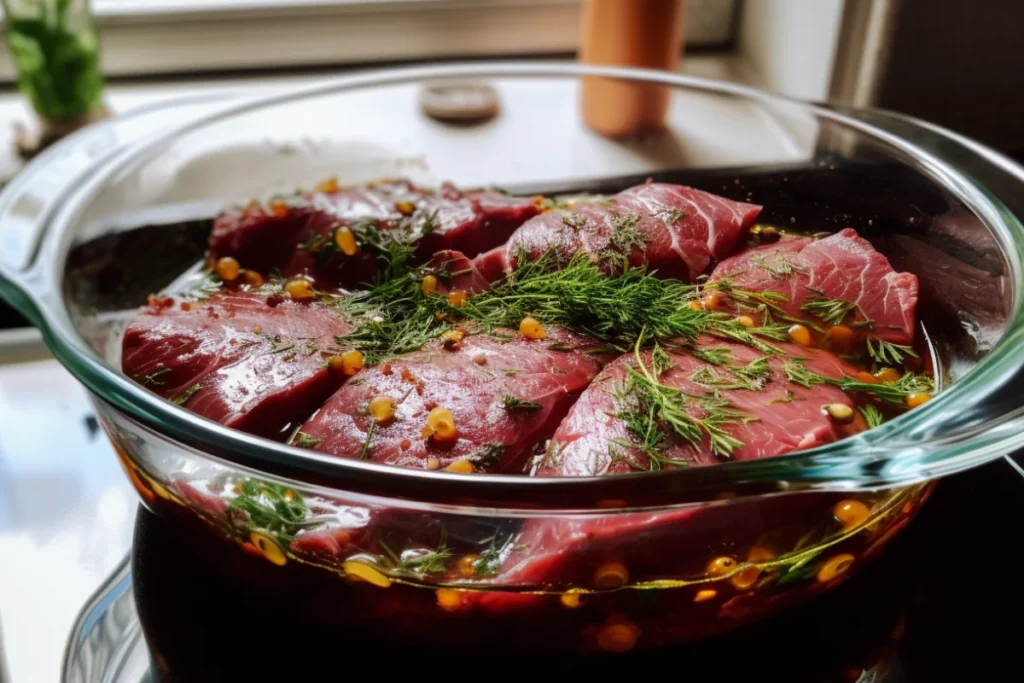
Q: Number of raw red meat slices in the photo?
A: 6